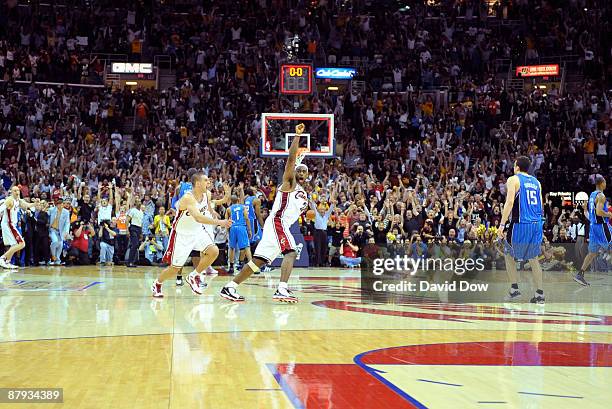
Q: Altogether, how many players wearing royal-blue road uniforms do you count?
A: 5